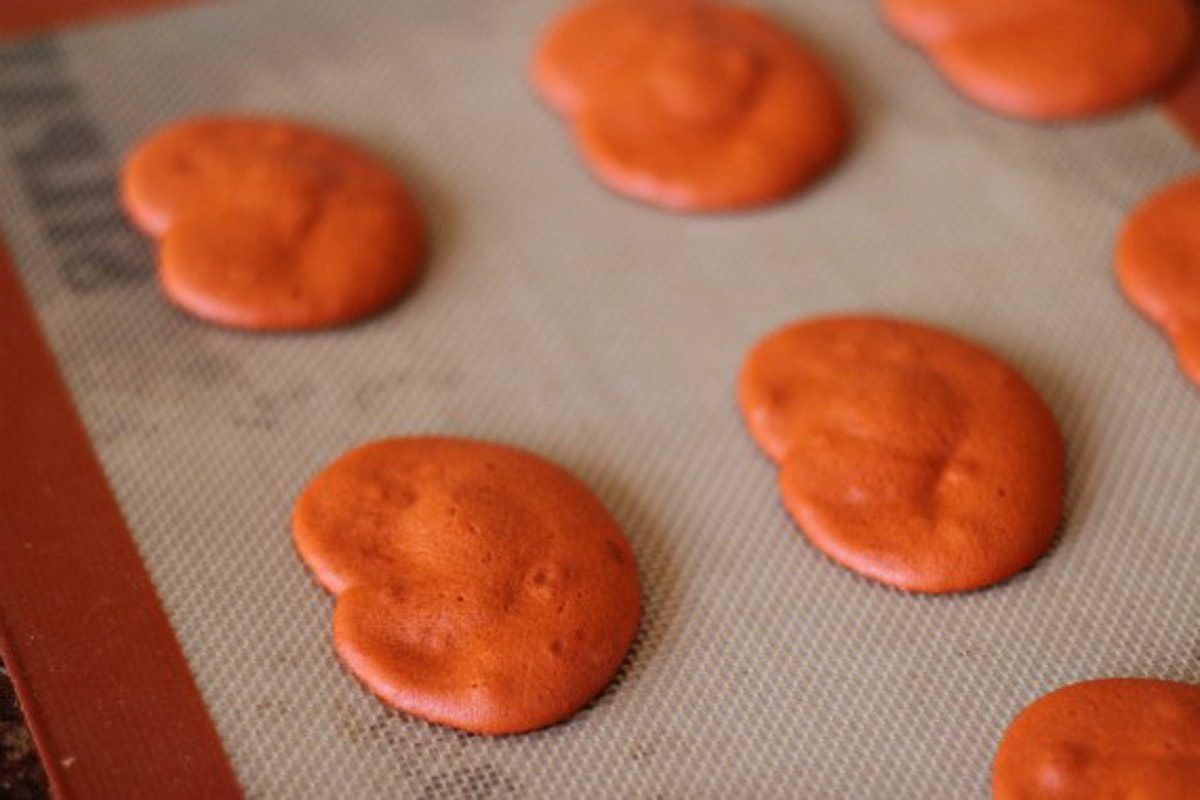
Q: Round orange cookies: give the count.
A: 7